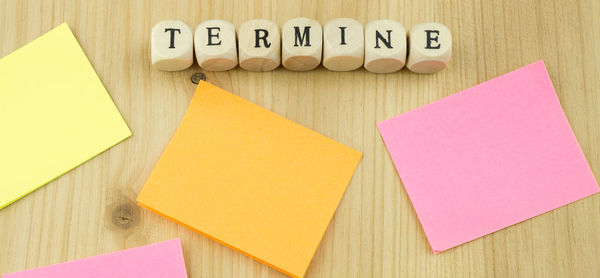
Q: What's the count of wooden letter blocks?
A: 7